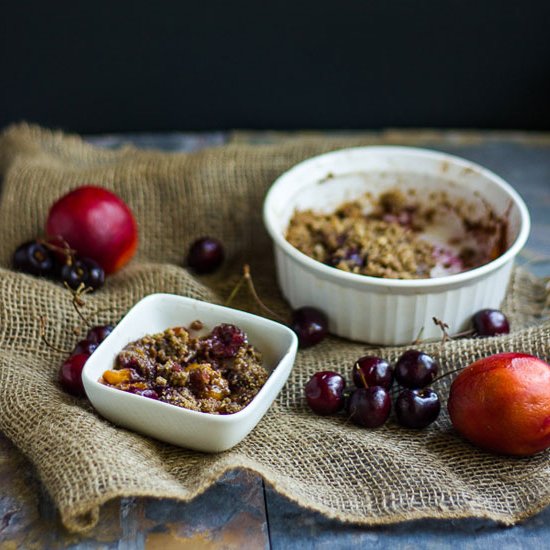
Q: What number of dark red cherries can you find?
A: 13